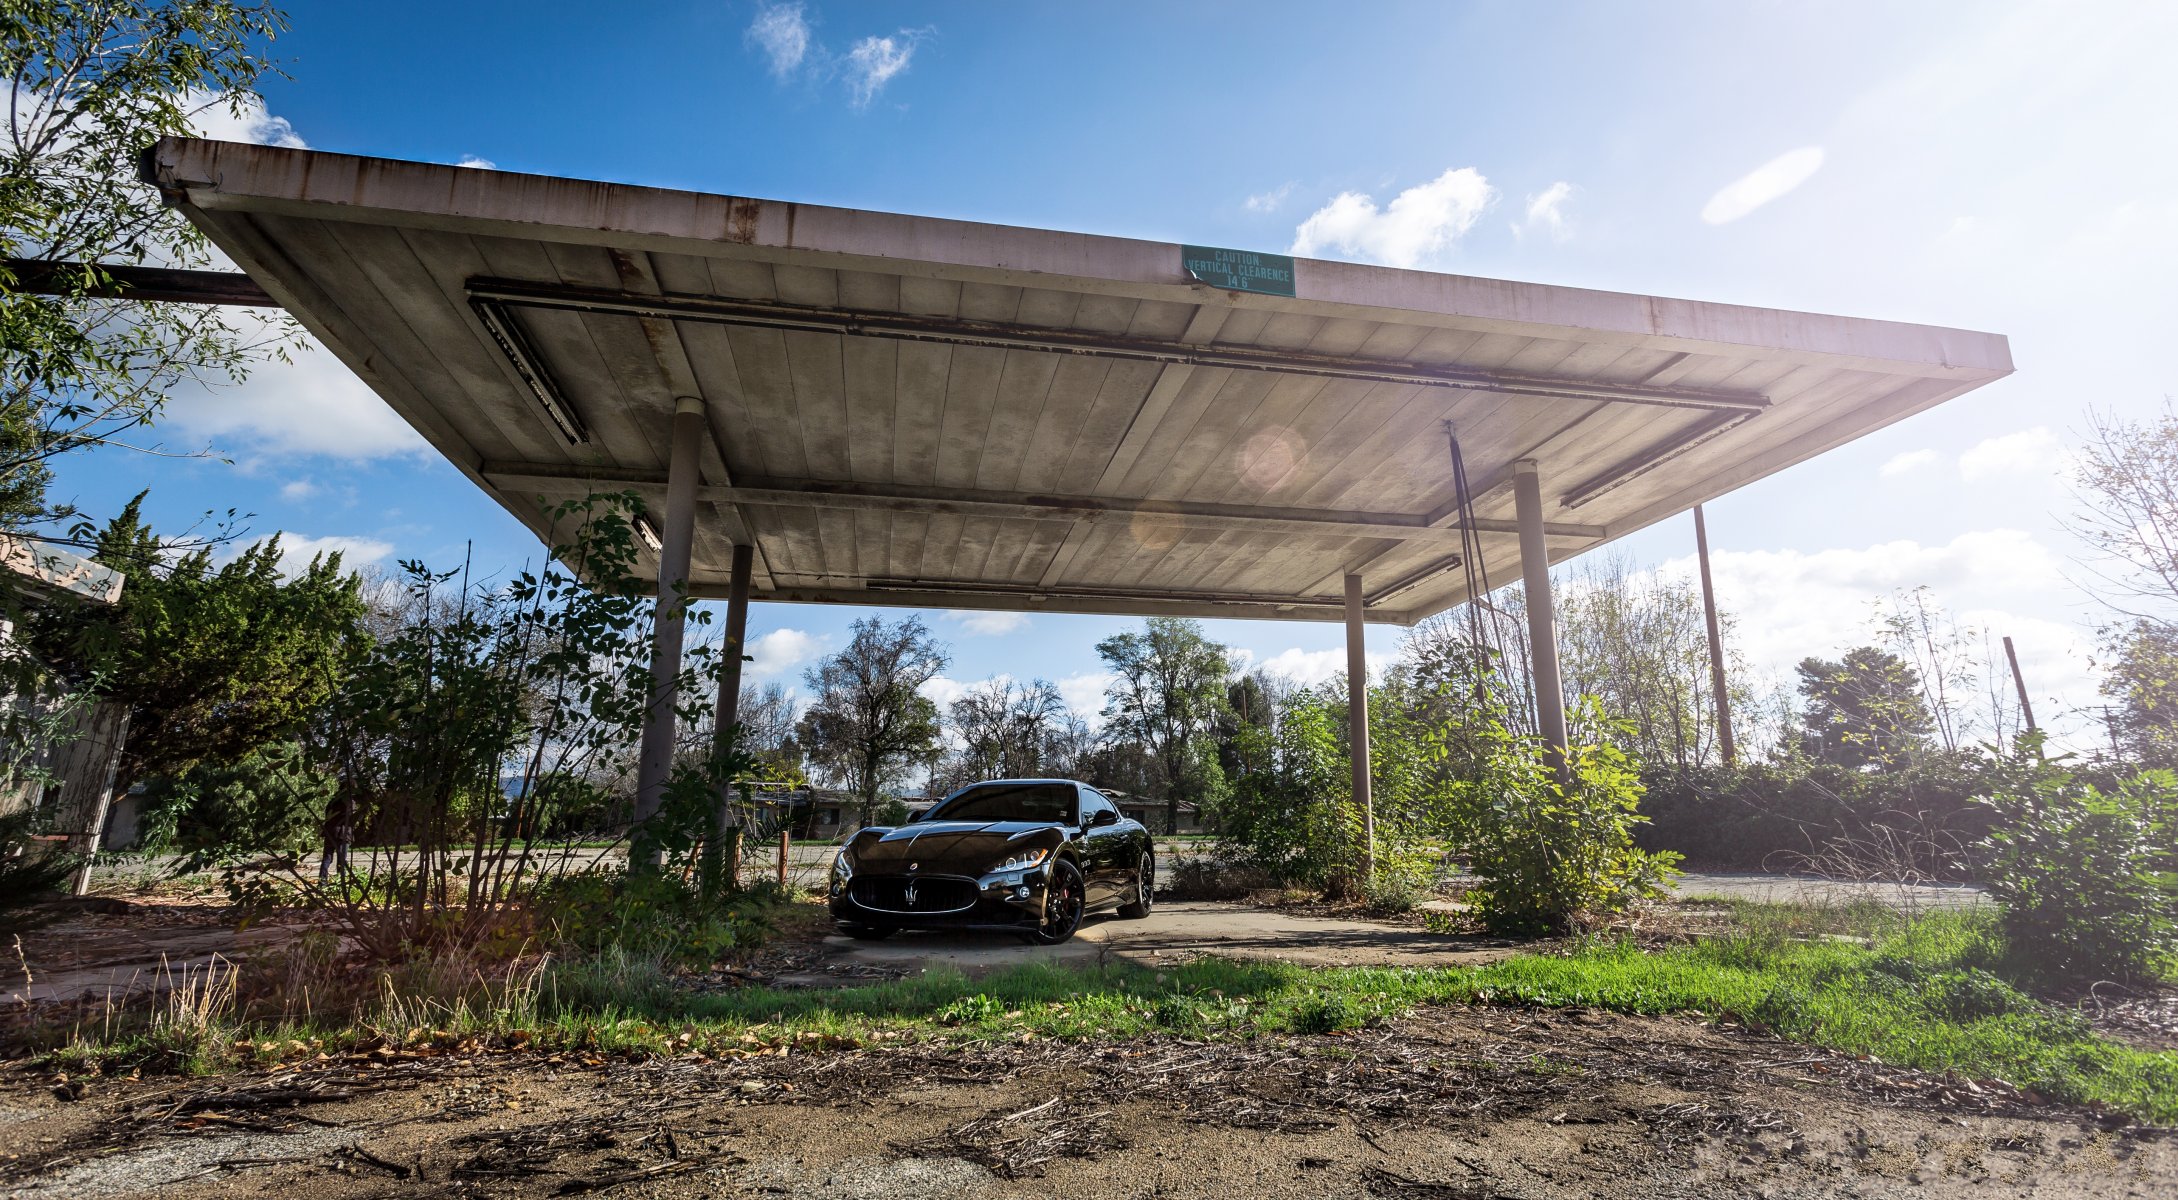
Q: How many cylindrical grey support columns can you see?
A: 4